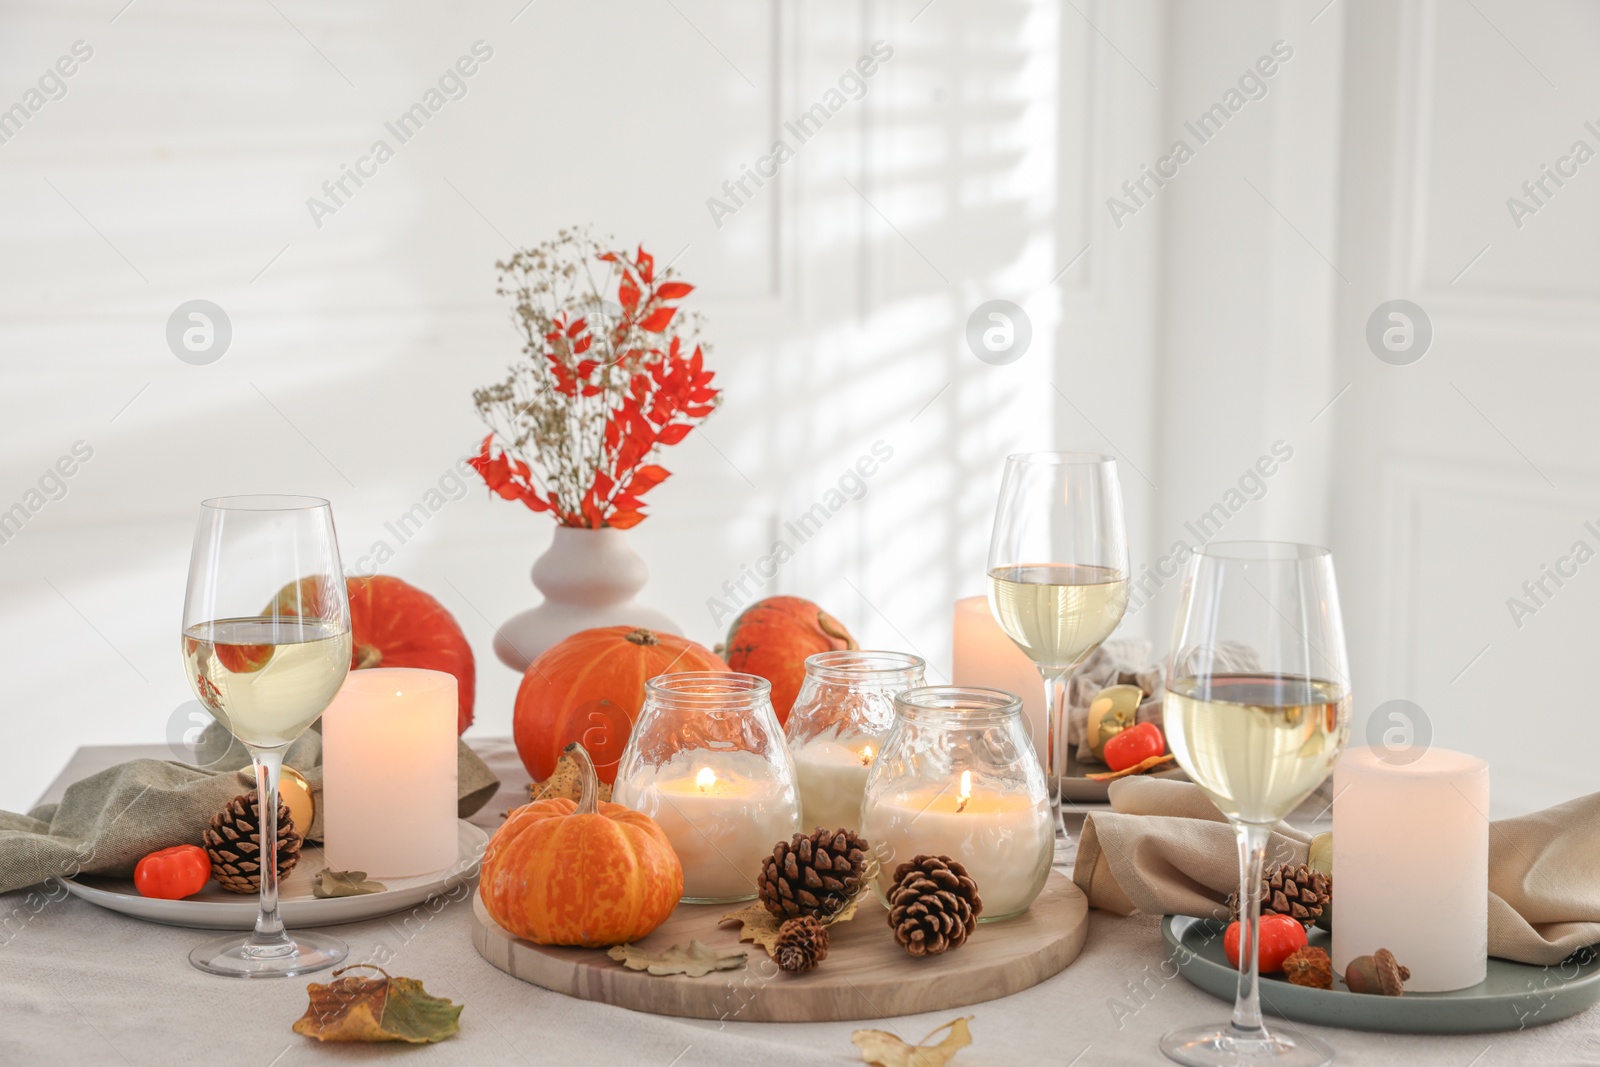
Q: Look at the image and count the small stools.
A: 0